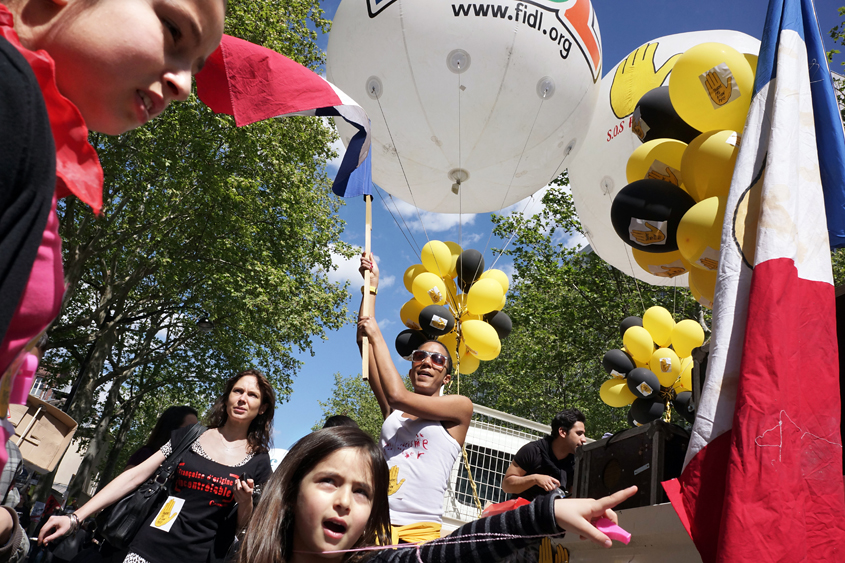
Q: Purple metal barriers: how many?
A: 0